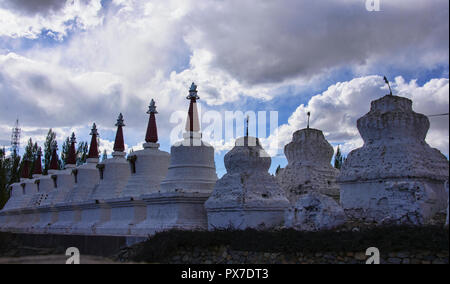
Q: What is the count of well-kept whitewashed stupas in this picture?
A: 8